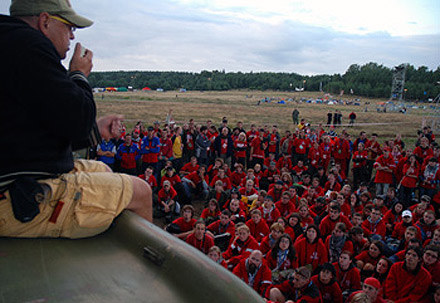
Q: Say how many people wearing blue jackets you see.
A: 3